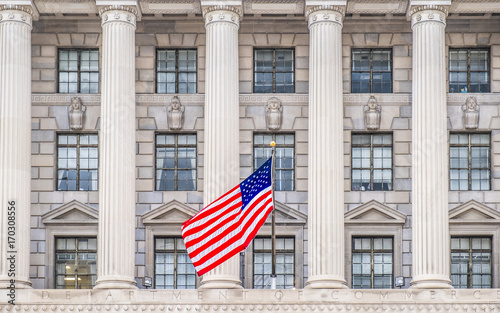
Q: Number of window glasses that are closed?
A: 15